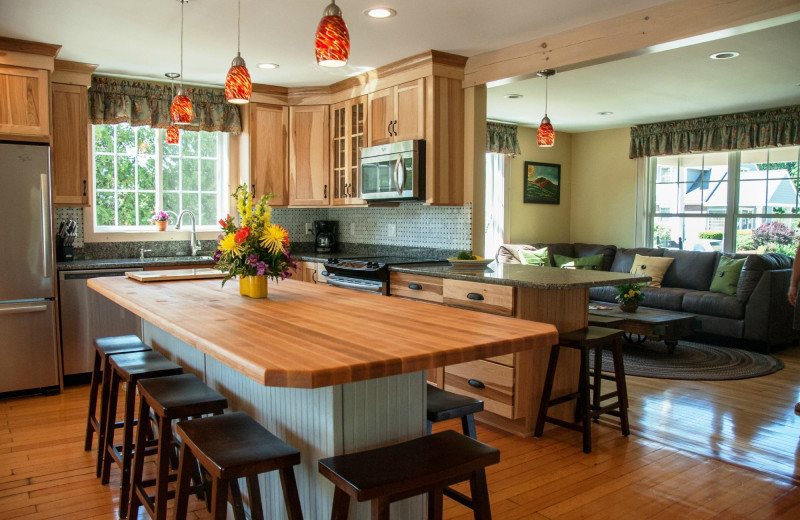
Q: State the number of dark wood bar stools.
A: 8